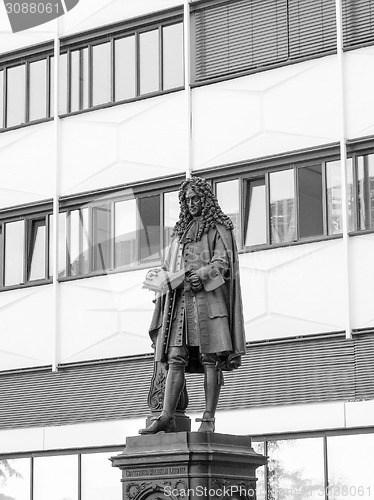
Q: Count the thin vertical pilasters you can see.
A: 3